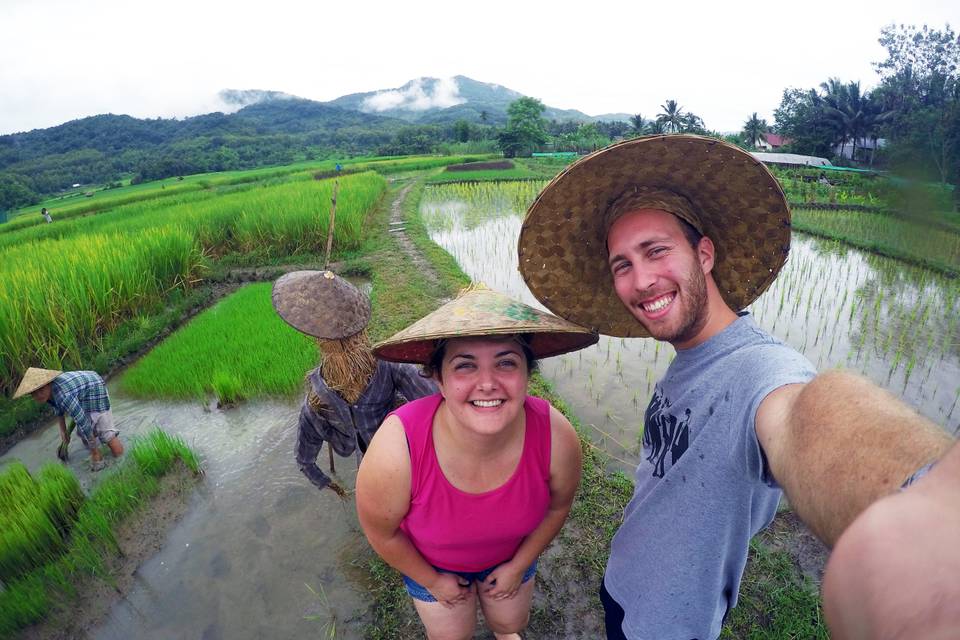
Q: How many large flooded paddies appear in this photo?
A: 2